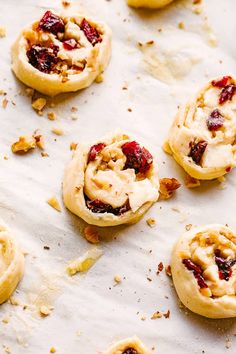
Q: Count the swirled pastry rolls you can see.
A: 7